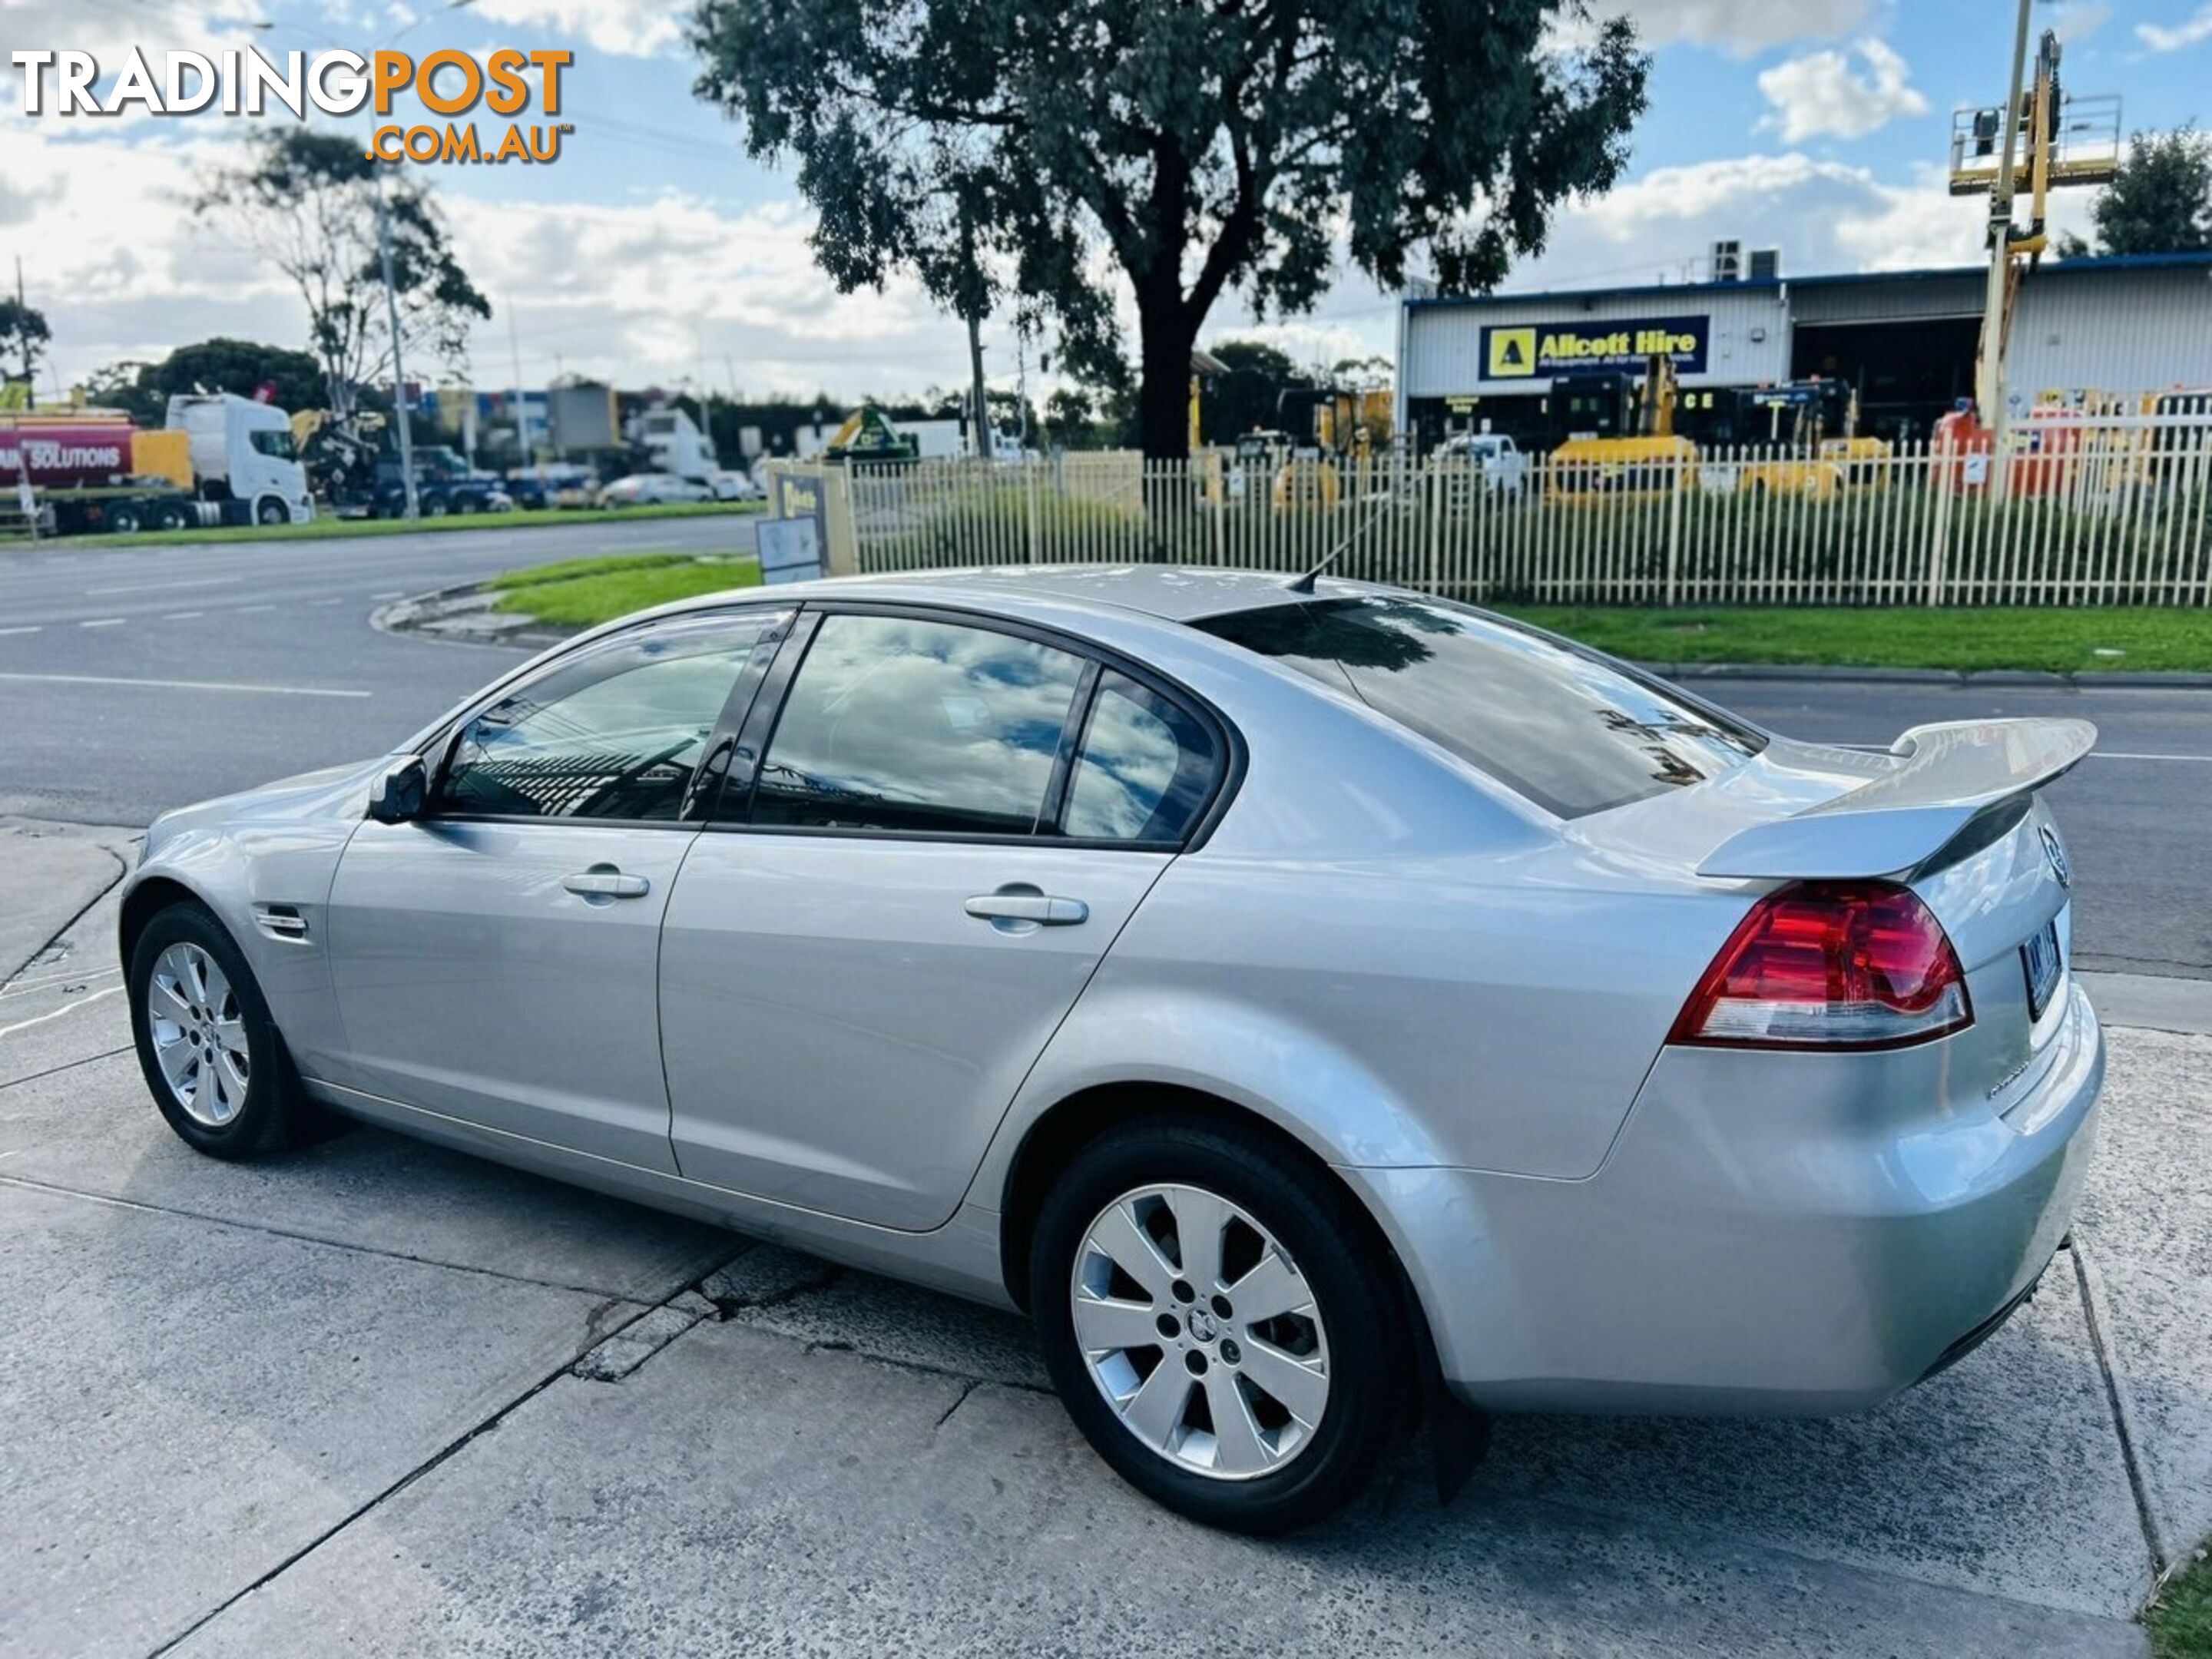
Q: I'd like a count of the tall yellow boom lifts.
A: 1